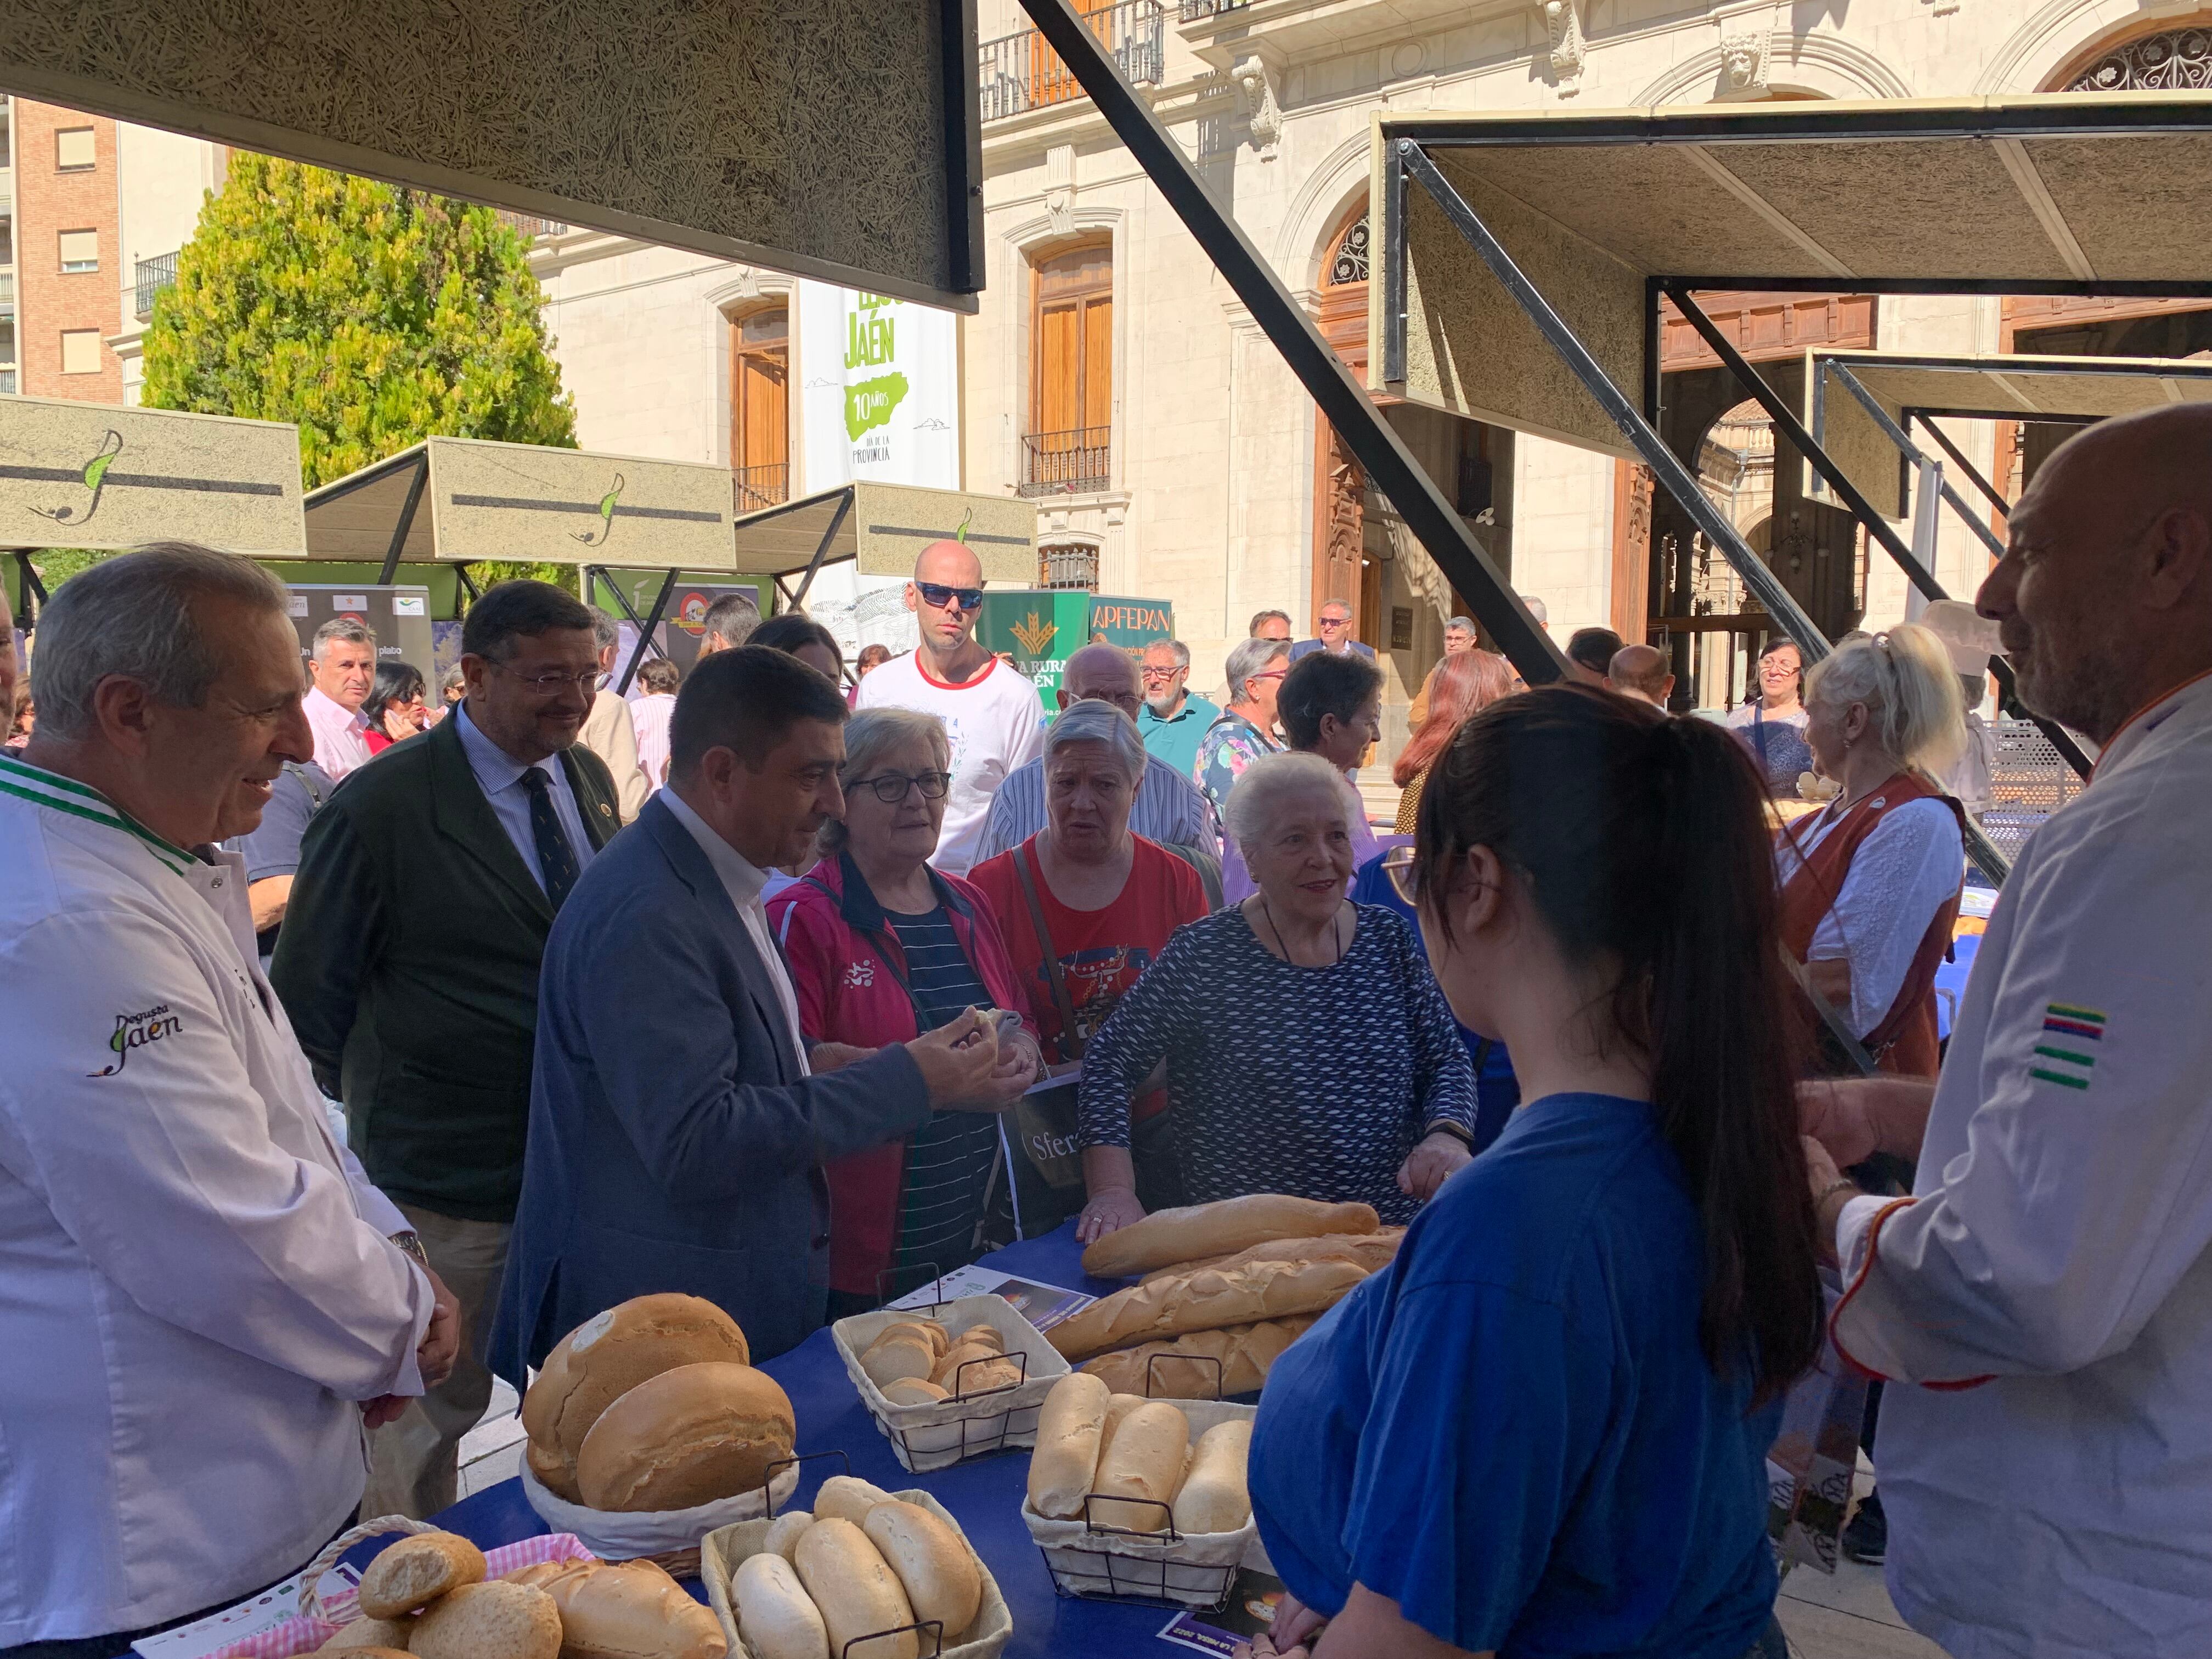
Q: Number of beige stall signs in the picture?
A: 3